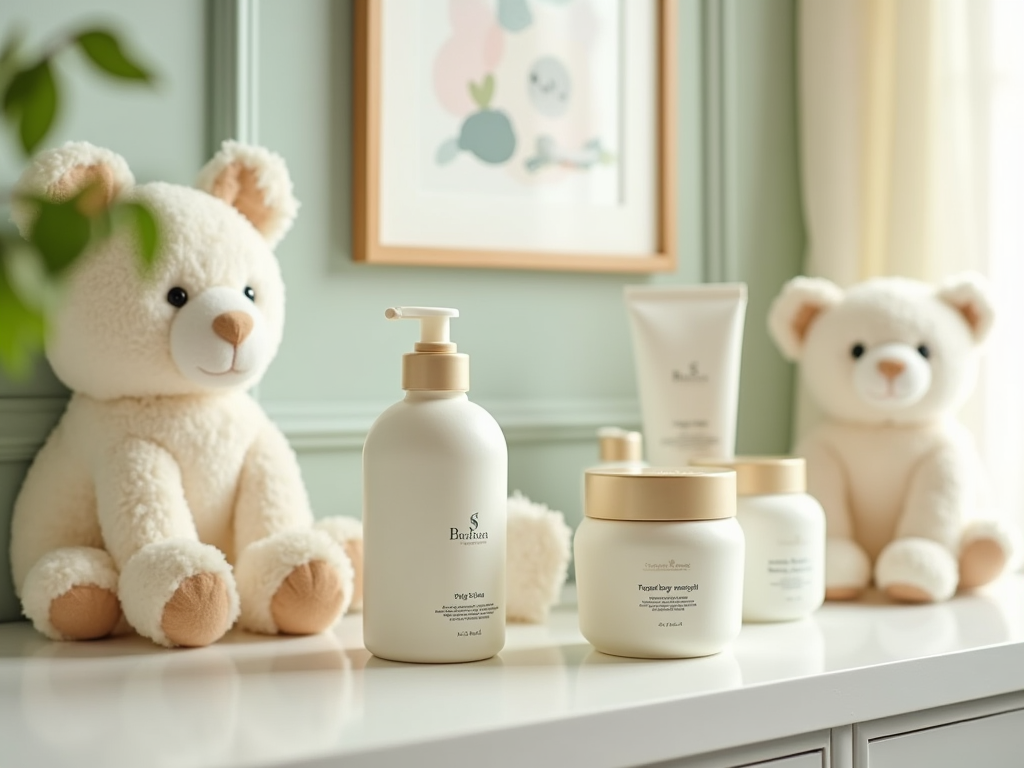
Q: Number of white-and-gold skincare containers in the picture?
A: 5